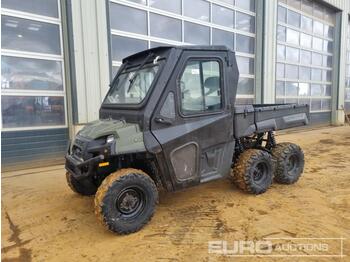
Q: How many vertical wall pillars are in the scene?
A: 3